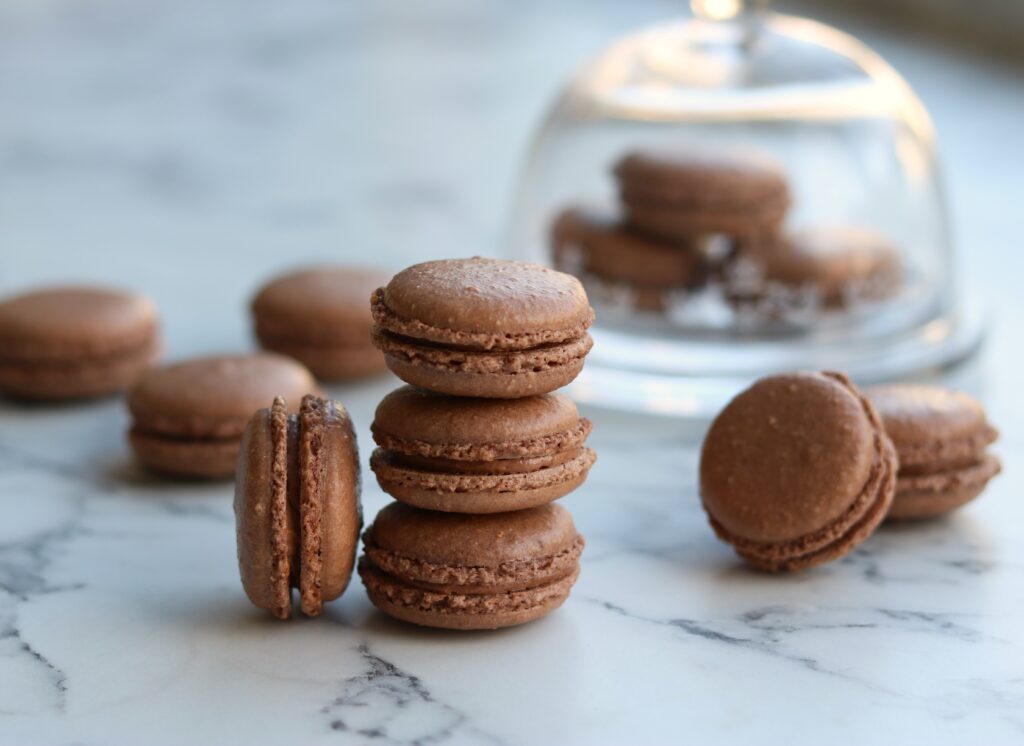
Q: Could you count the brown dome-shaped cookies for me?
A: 12